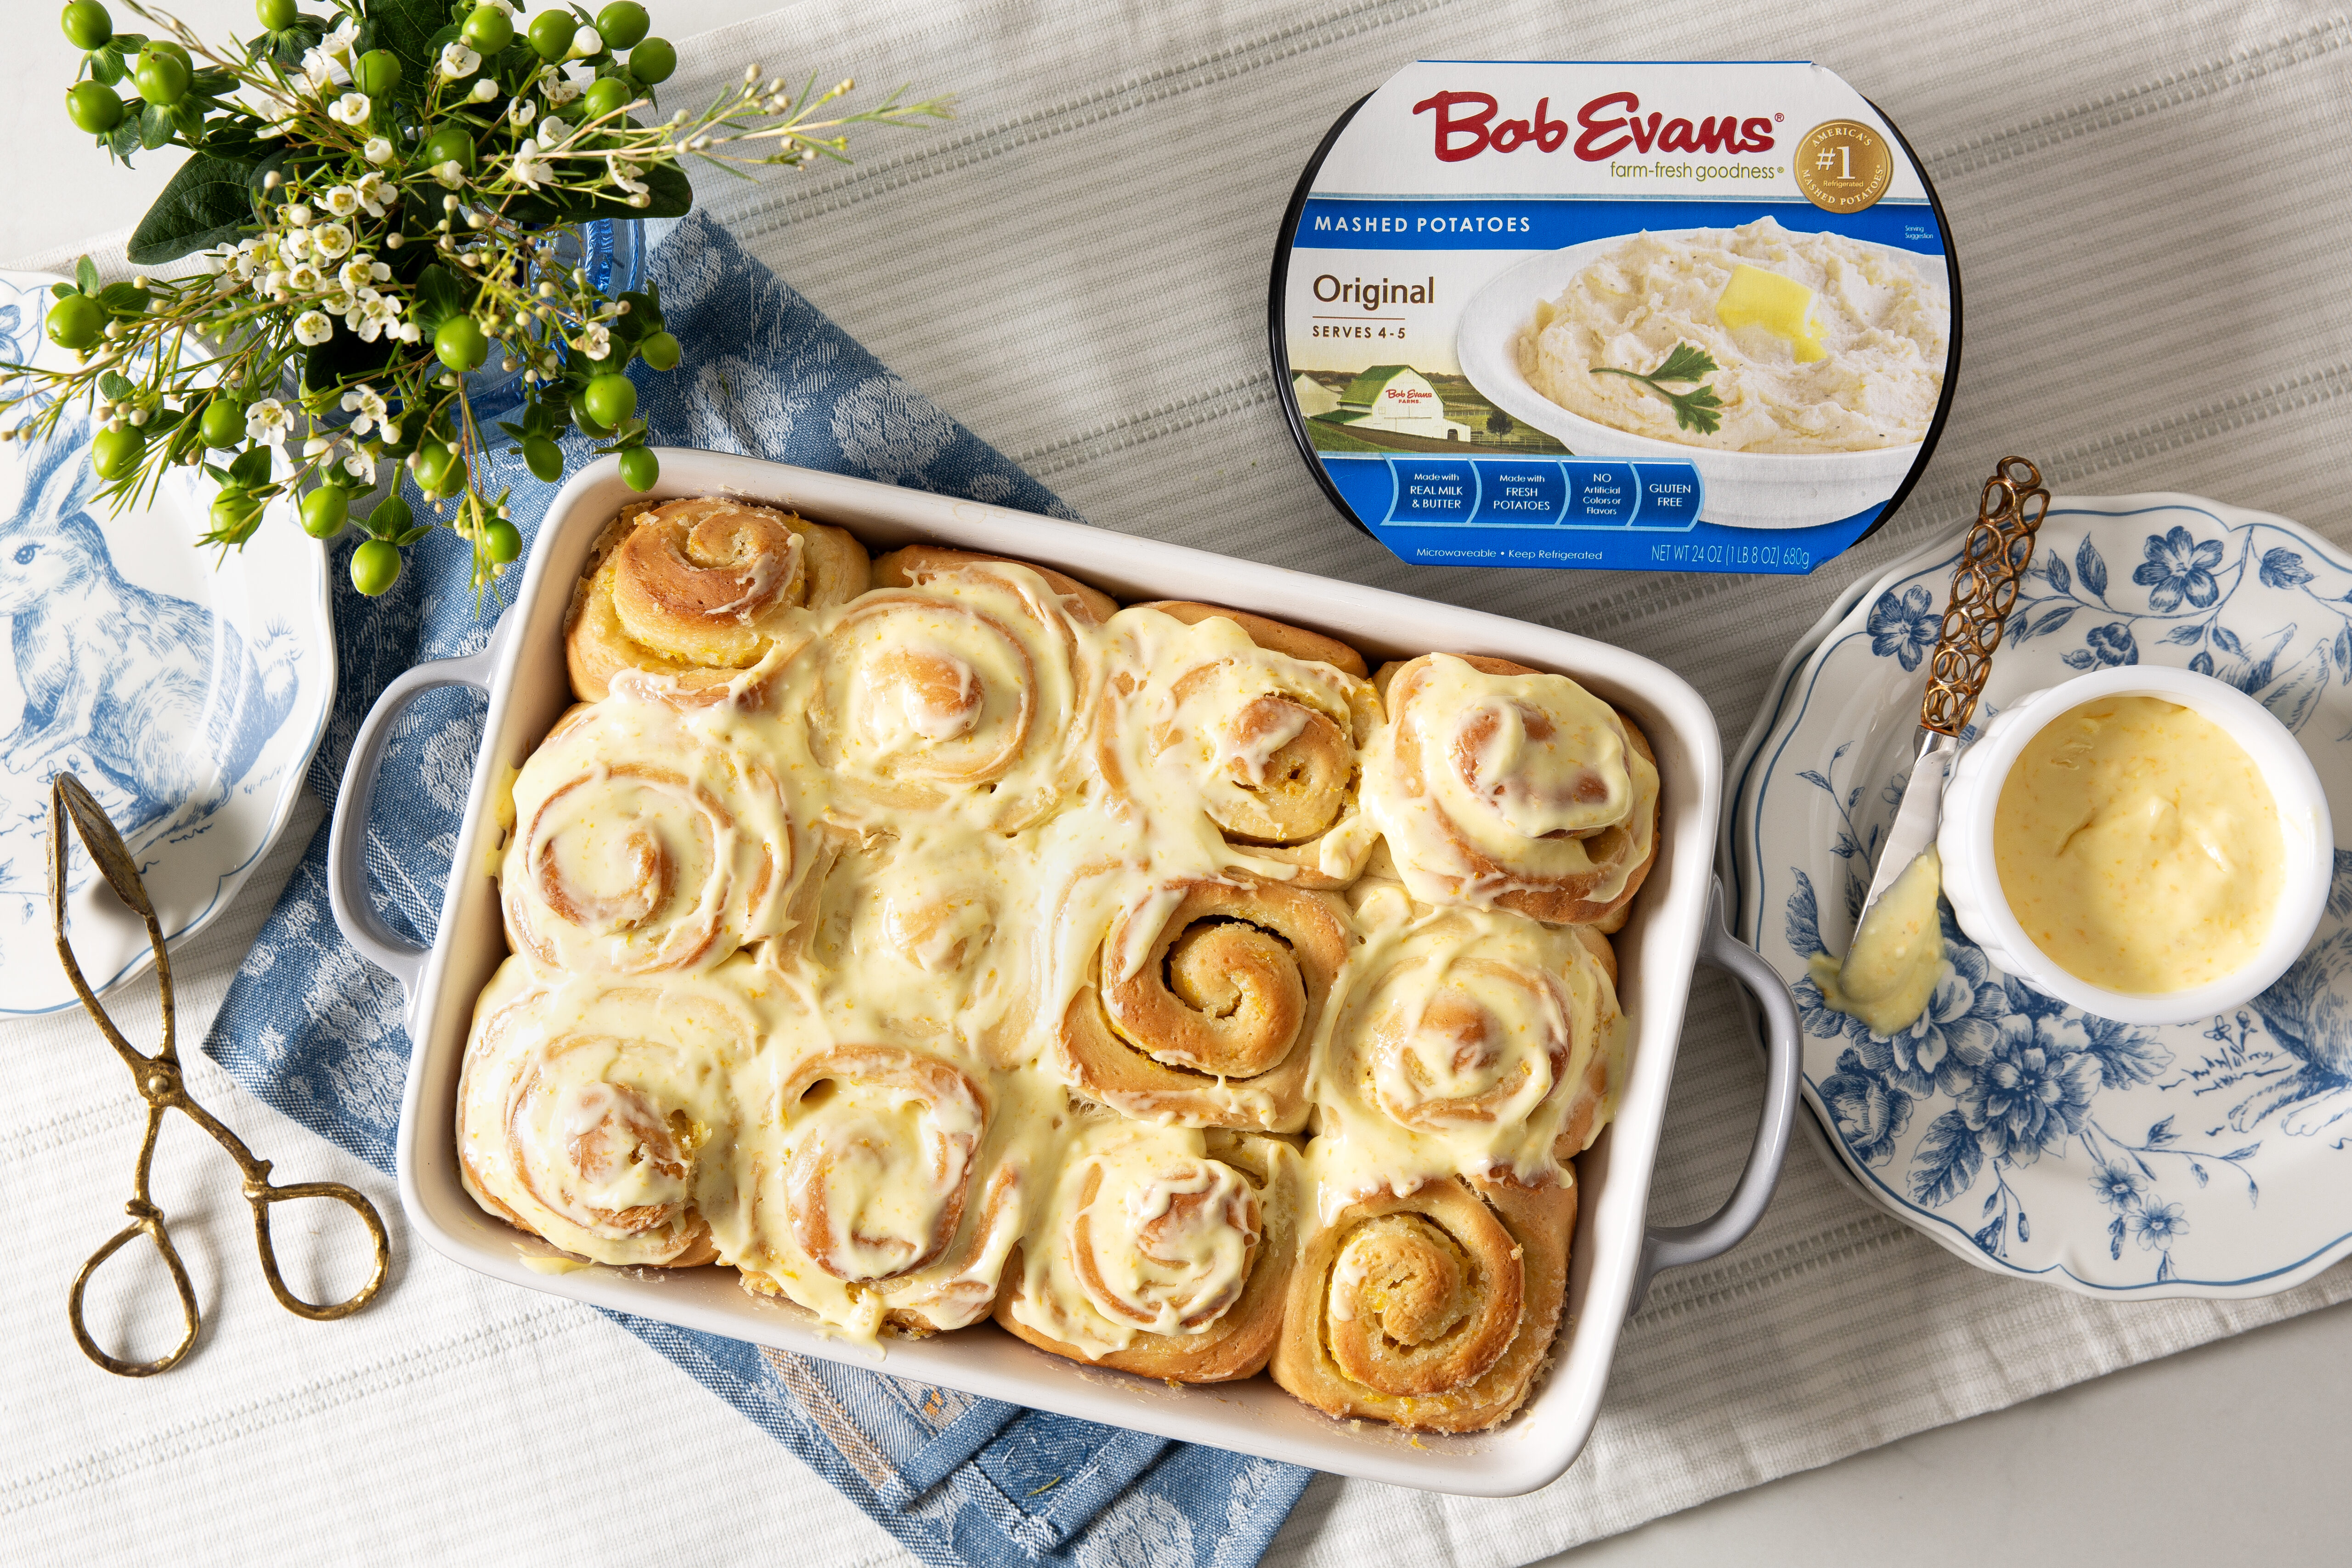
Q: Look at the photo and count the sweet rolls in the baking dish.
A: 12